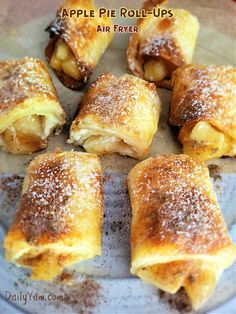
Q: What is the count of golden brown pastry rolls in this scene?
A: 7